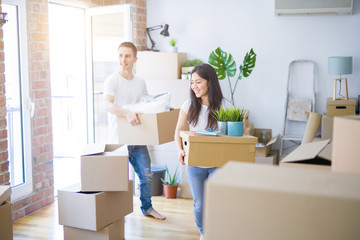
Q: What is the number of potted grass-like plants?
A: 2